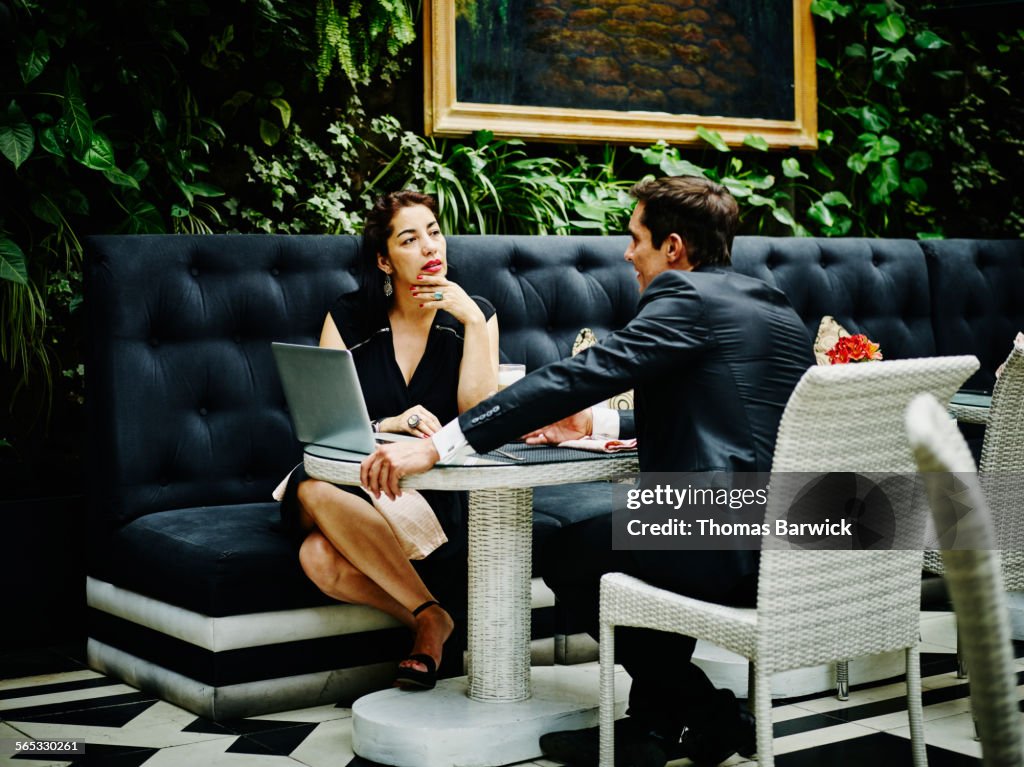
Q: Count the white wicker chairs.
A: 3